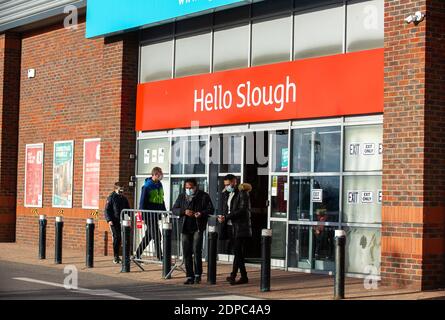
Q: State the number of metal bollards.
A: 8